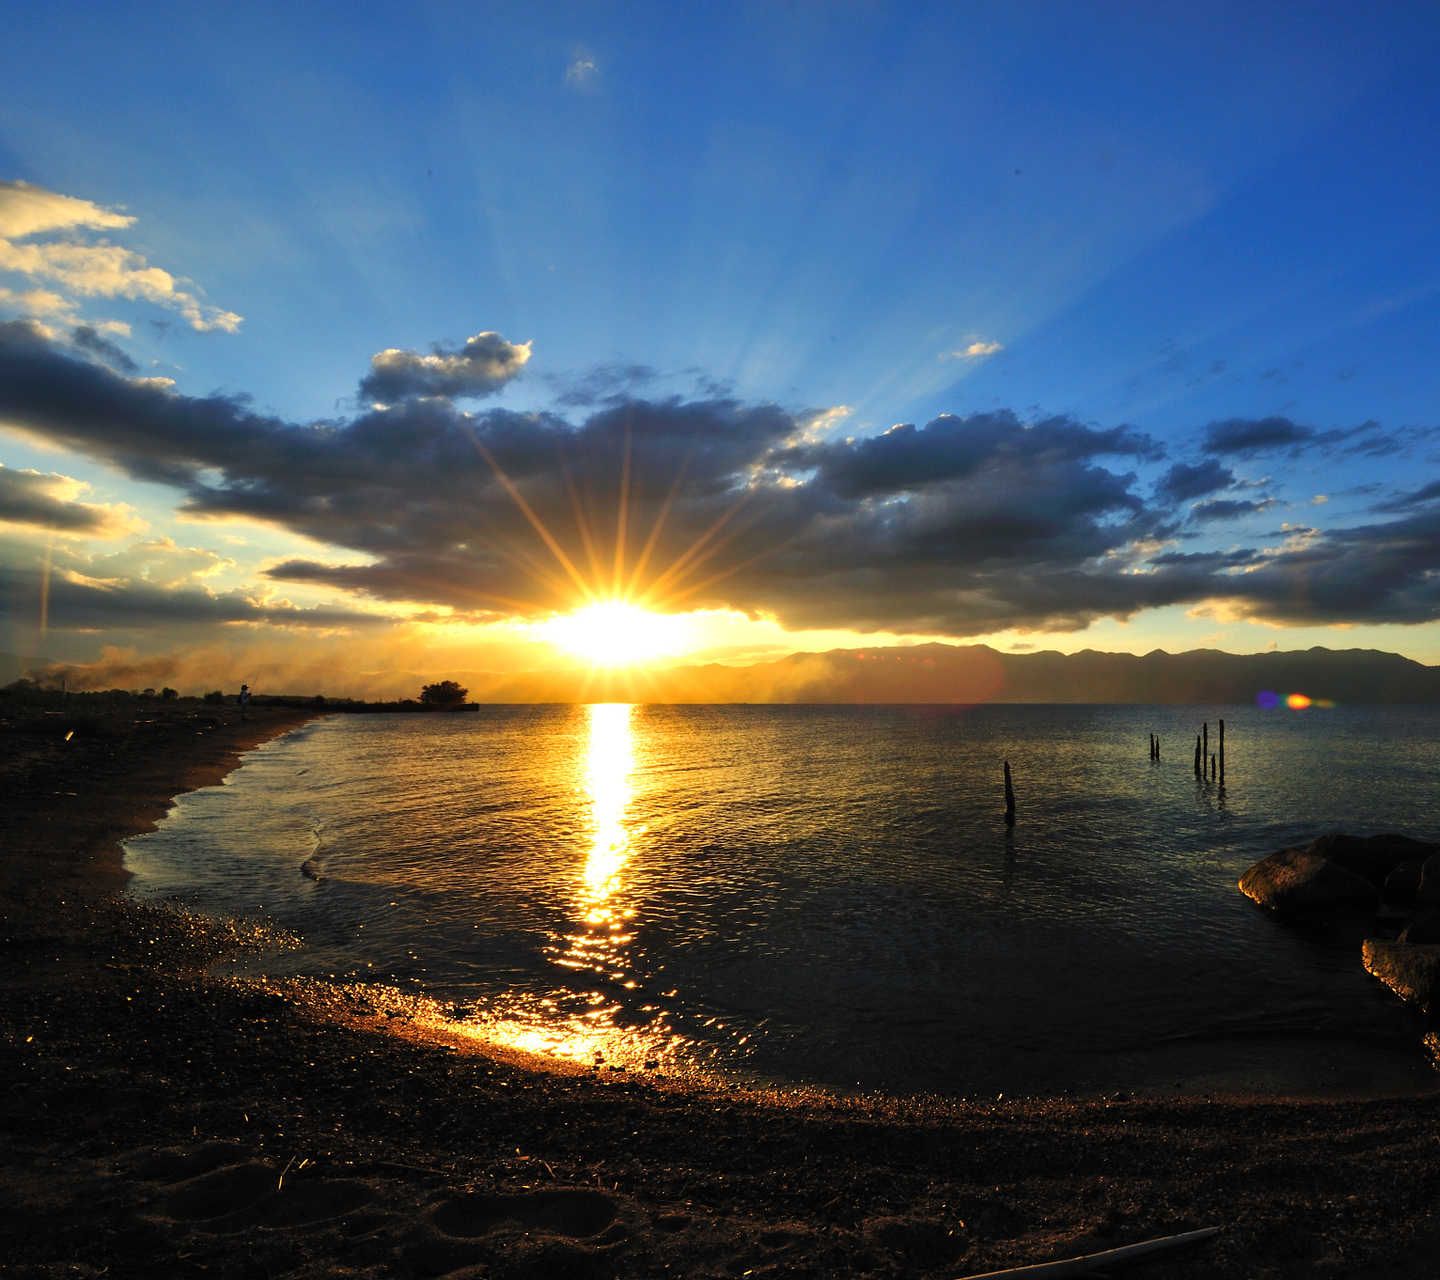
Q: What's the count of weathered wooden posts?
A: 7